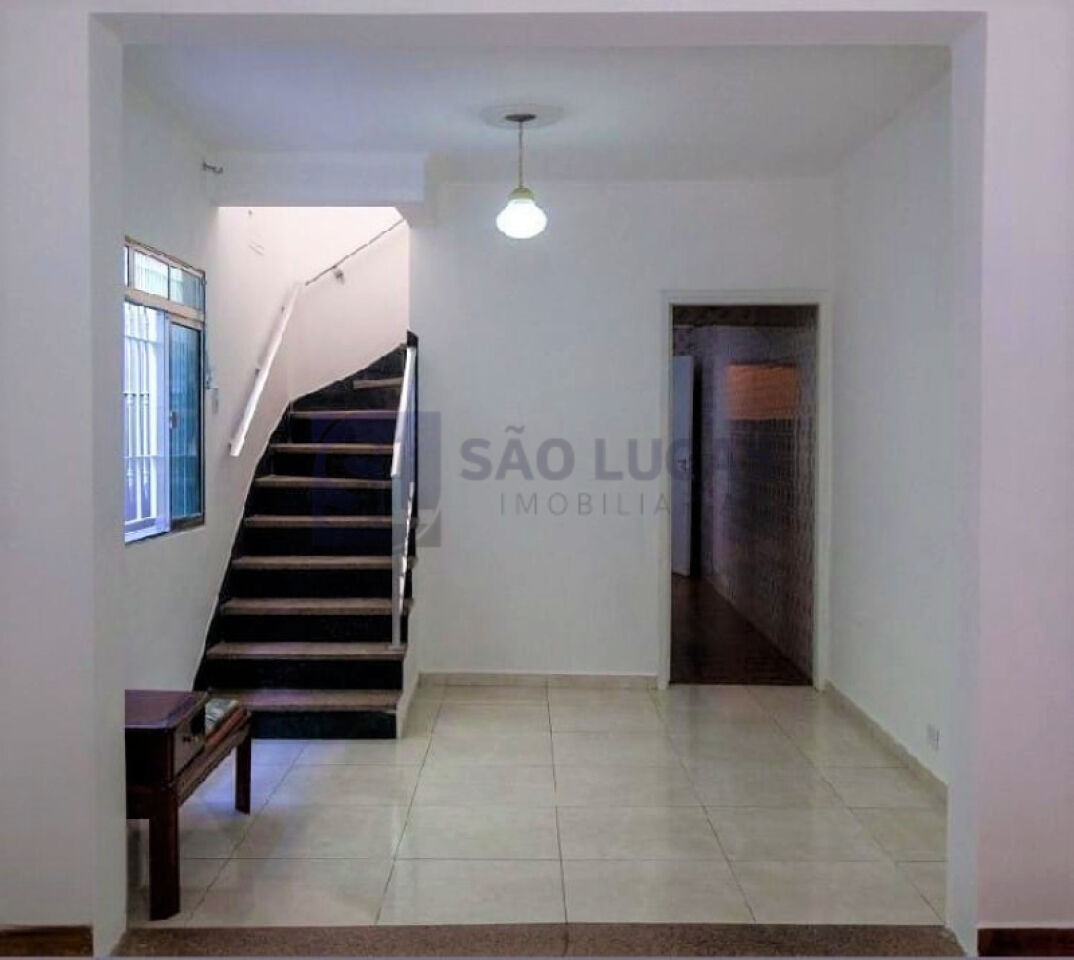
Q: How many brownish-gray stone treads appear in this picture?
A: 9